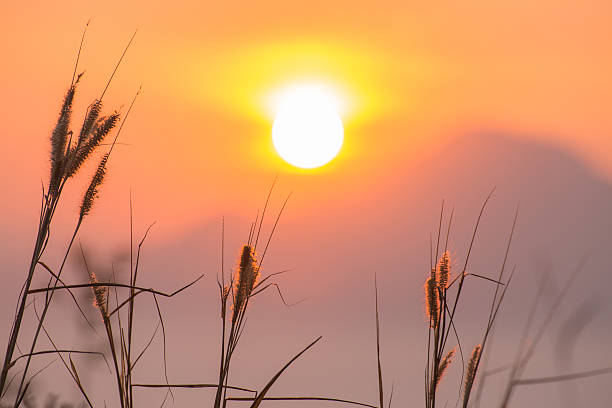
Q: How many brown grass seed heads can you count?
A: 10